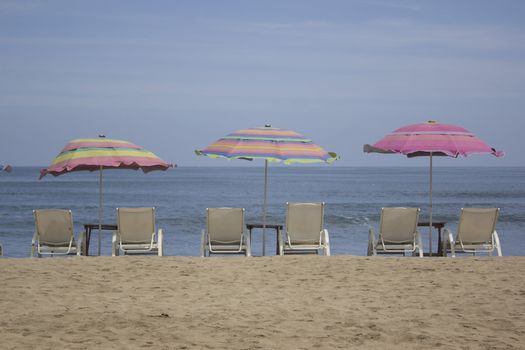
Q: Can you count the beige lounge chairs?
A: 6